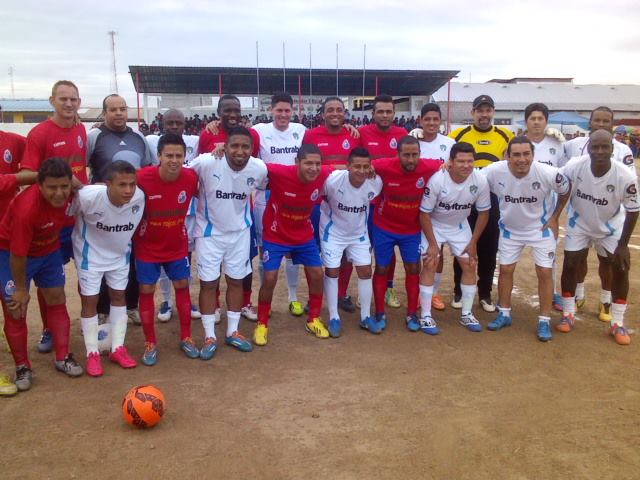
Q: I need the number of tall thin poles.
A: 5